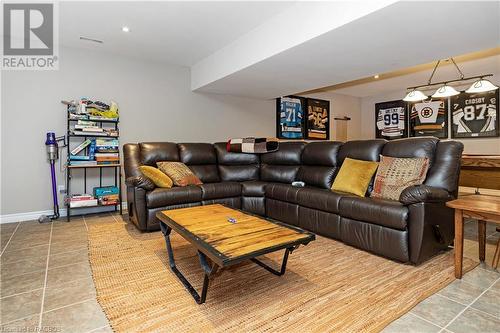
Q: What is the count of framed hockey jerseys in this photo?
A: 5